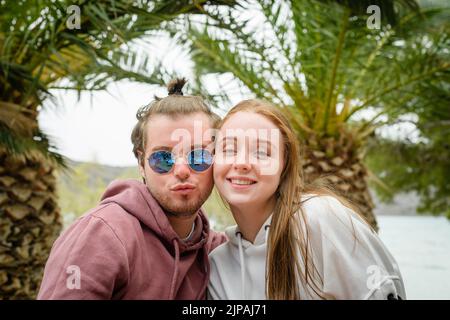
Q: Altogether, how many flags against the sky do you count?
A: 0